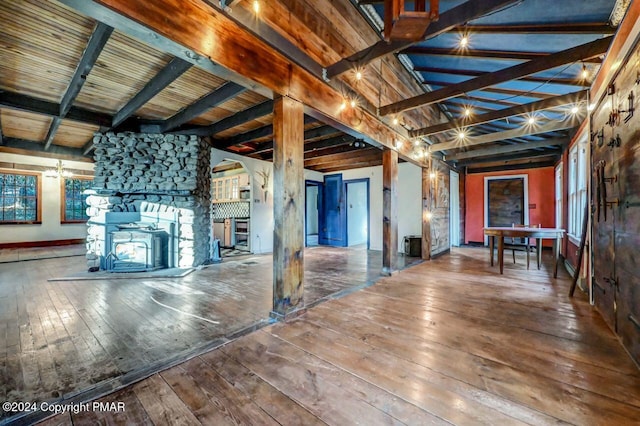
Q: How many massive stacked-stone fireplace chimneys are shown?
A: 1